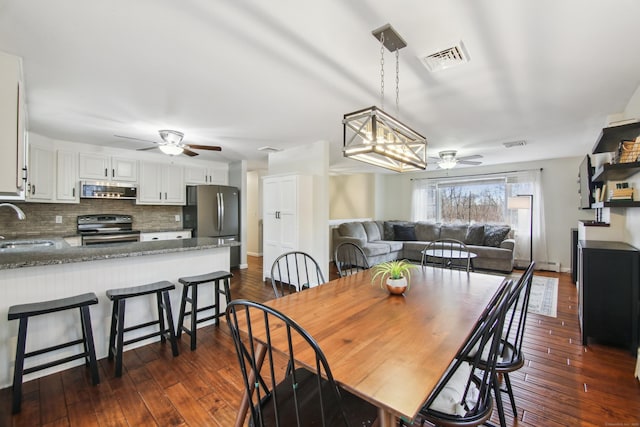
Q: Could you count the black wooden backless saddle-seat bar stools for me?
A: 3